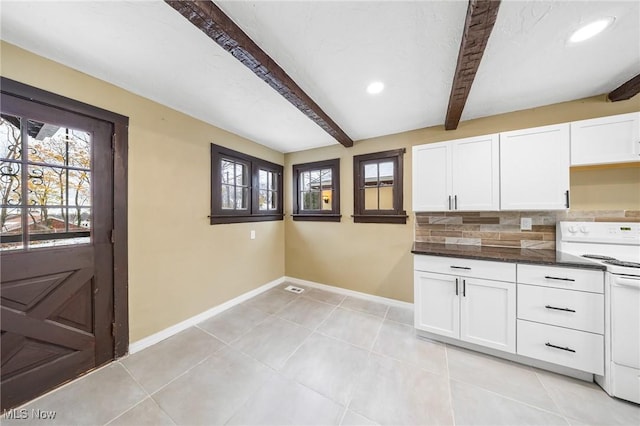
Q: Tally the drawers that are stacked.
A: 3